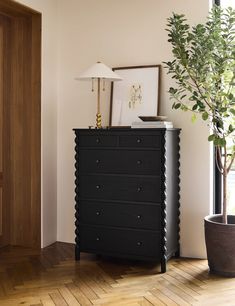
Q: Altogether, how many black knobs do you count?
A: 10